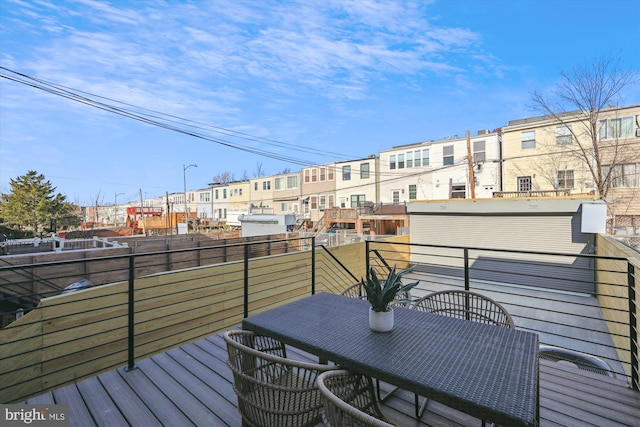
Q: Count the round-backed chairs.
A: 4